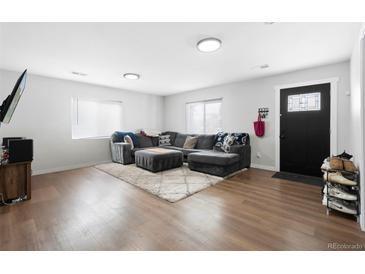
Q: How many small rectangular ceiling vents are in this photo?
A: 2